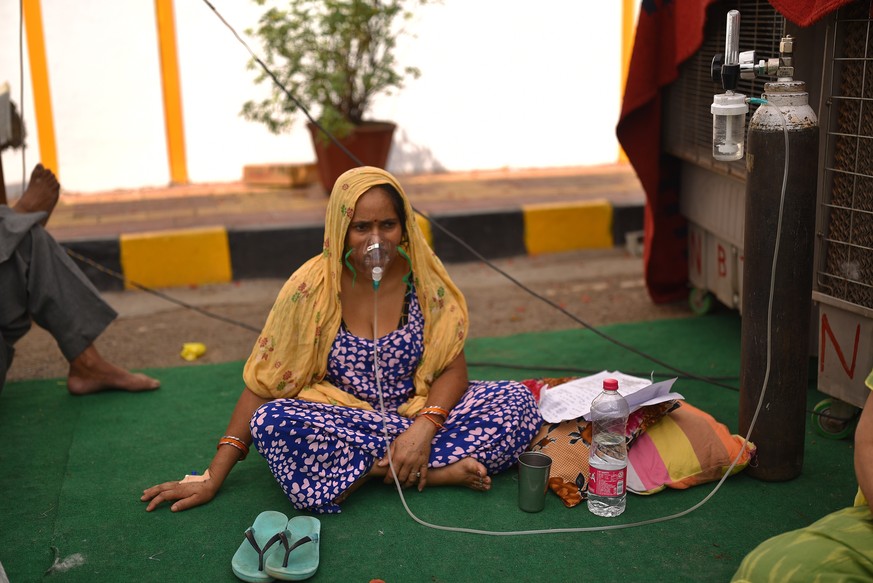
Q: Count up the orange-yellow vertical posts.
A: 3